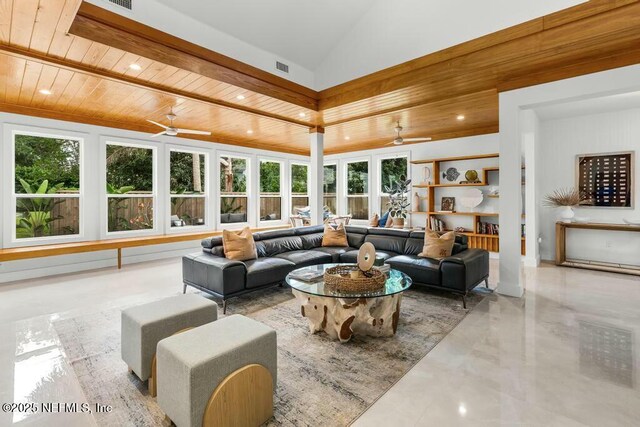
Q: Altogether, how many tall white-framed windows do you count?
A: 9